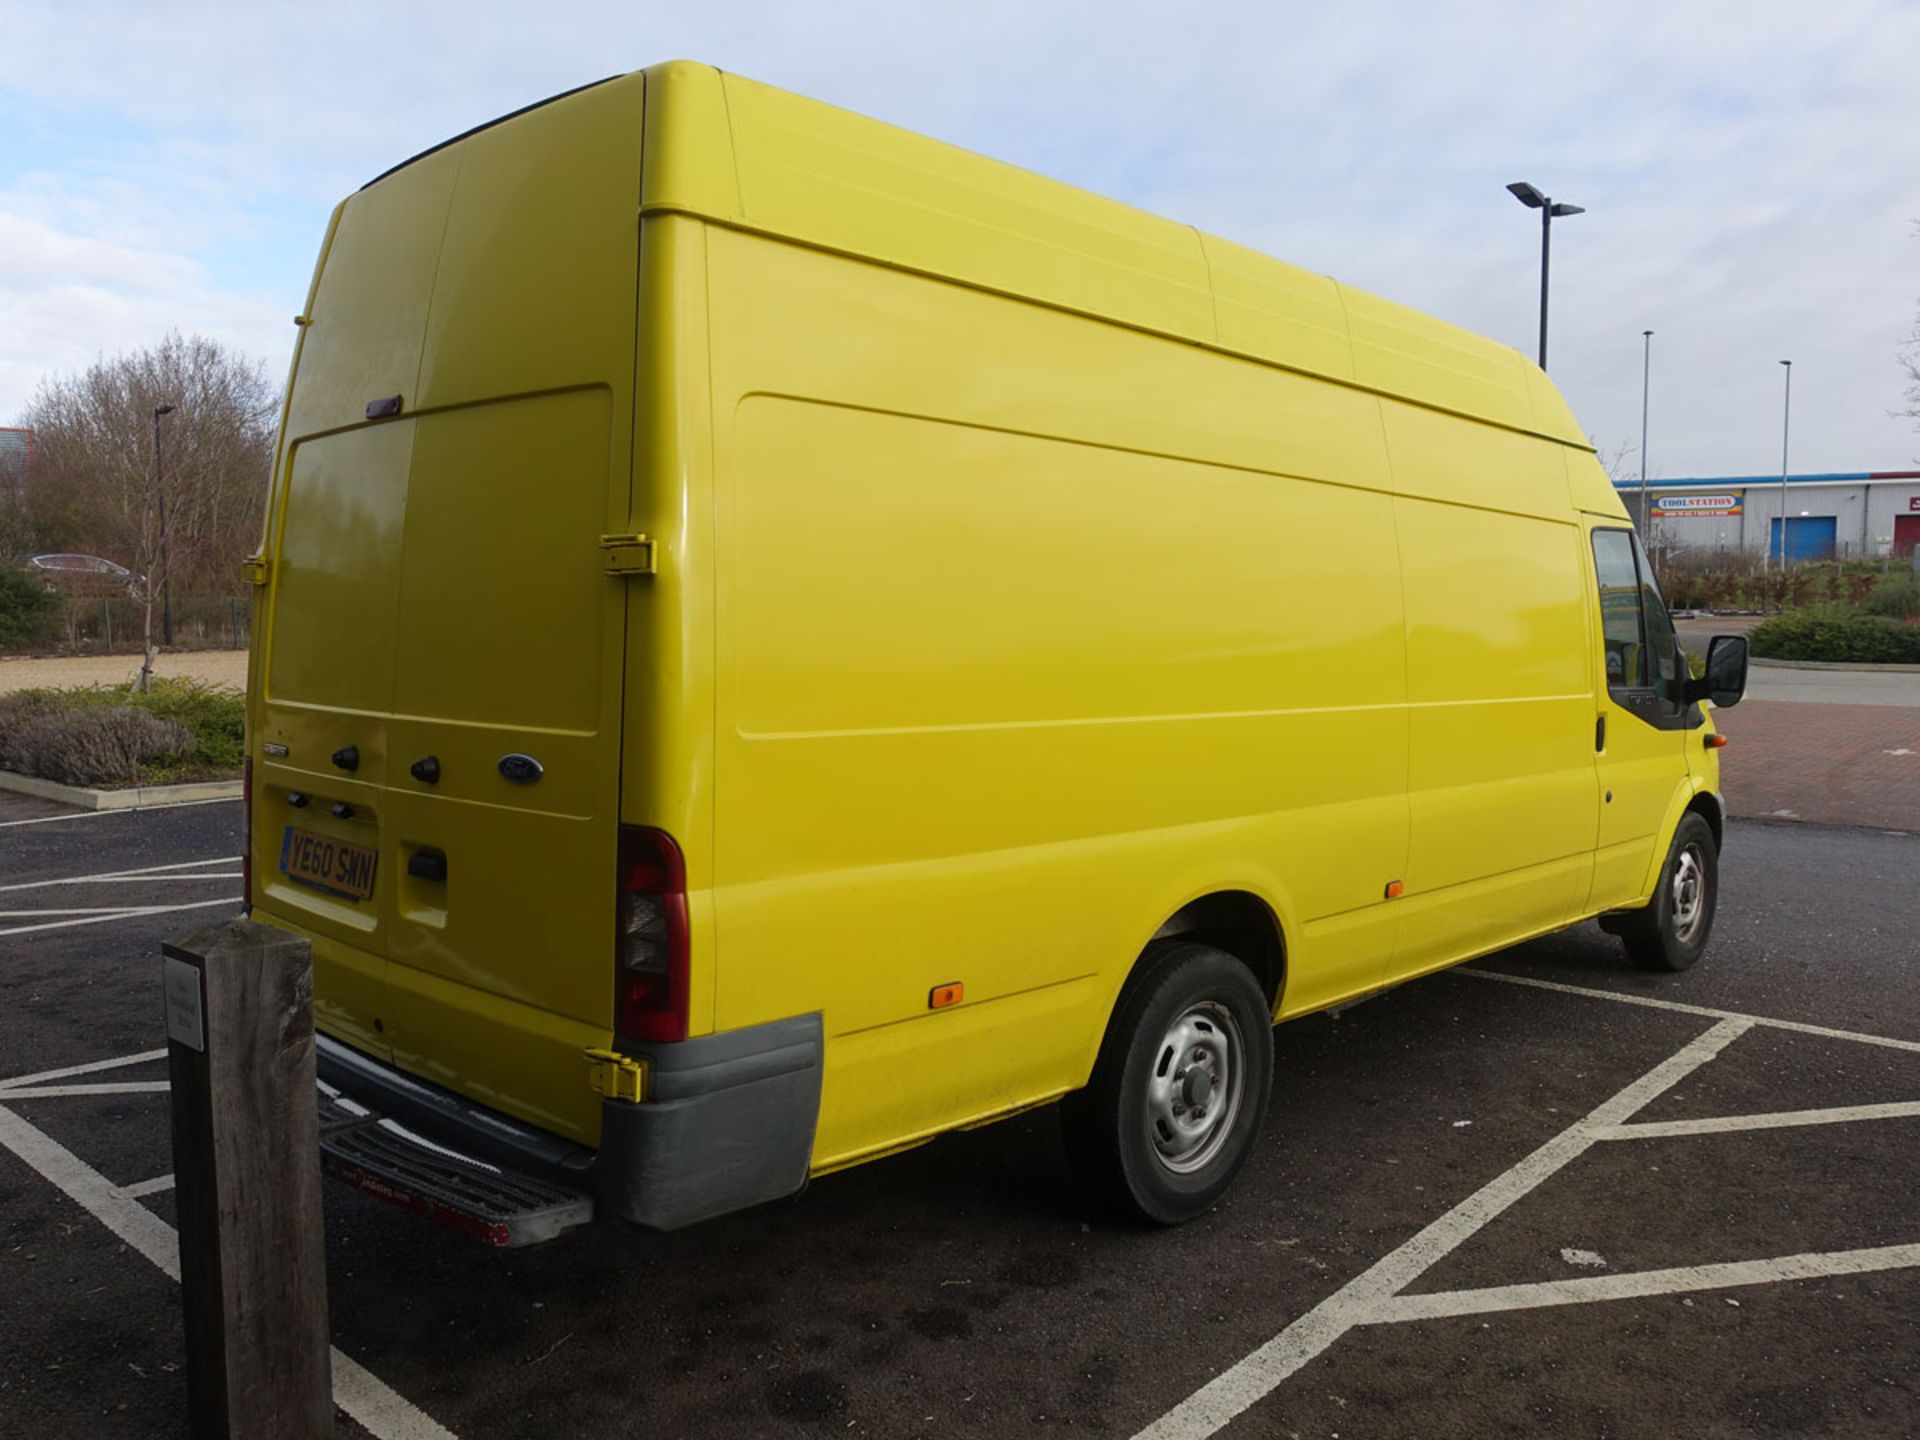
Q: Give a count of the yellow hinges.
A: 3